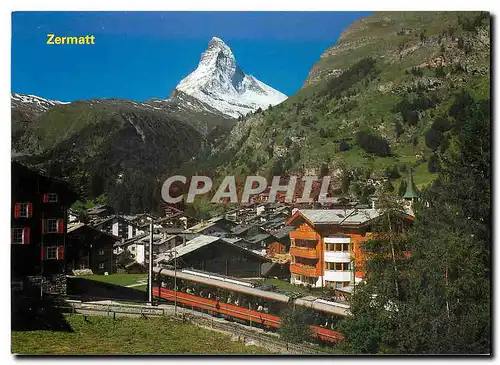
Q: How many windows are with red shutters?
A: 5